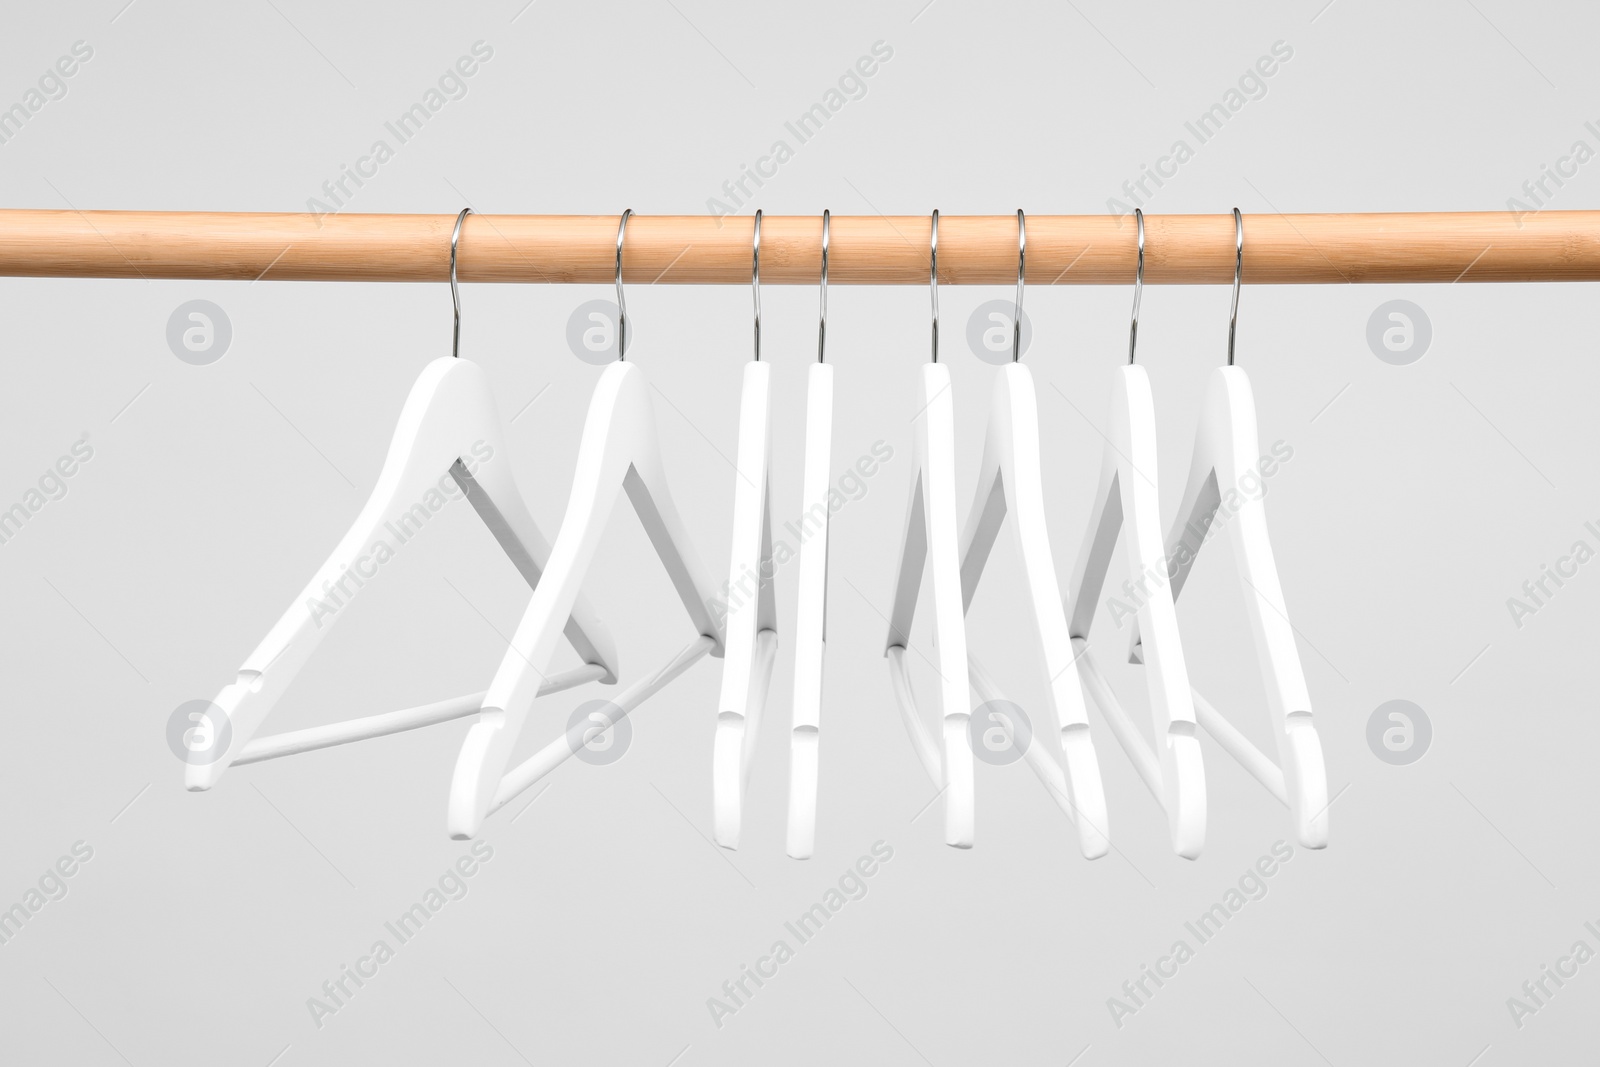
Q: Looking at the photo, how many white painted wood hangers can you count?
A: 8